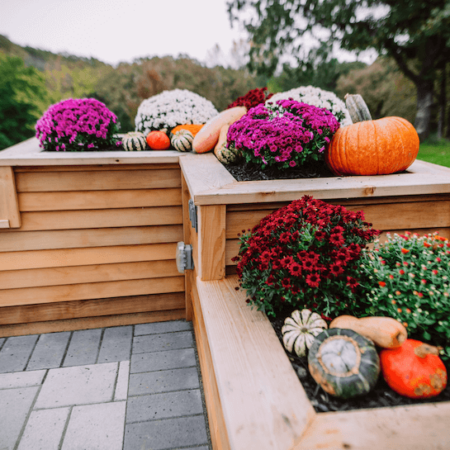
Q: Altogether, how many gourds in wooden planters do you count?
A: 11